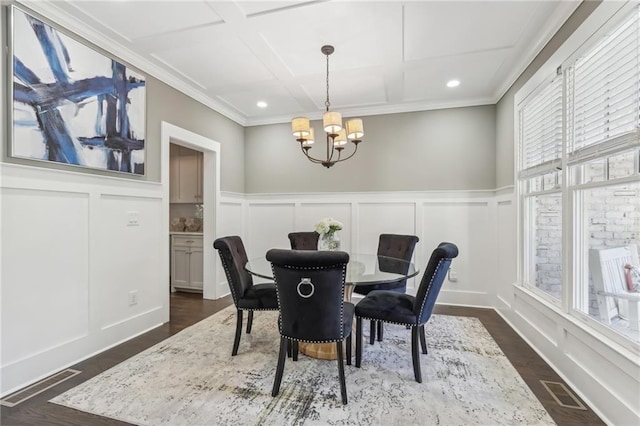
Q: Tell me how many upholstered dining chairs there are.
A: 5